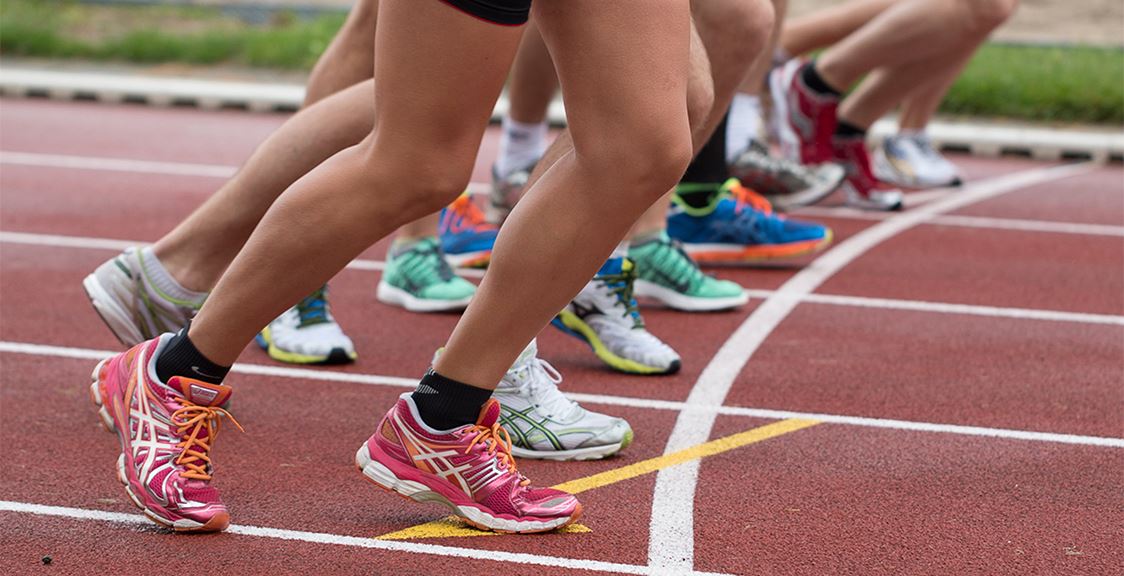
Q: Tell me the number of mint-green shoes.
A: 2